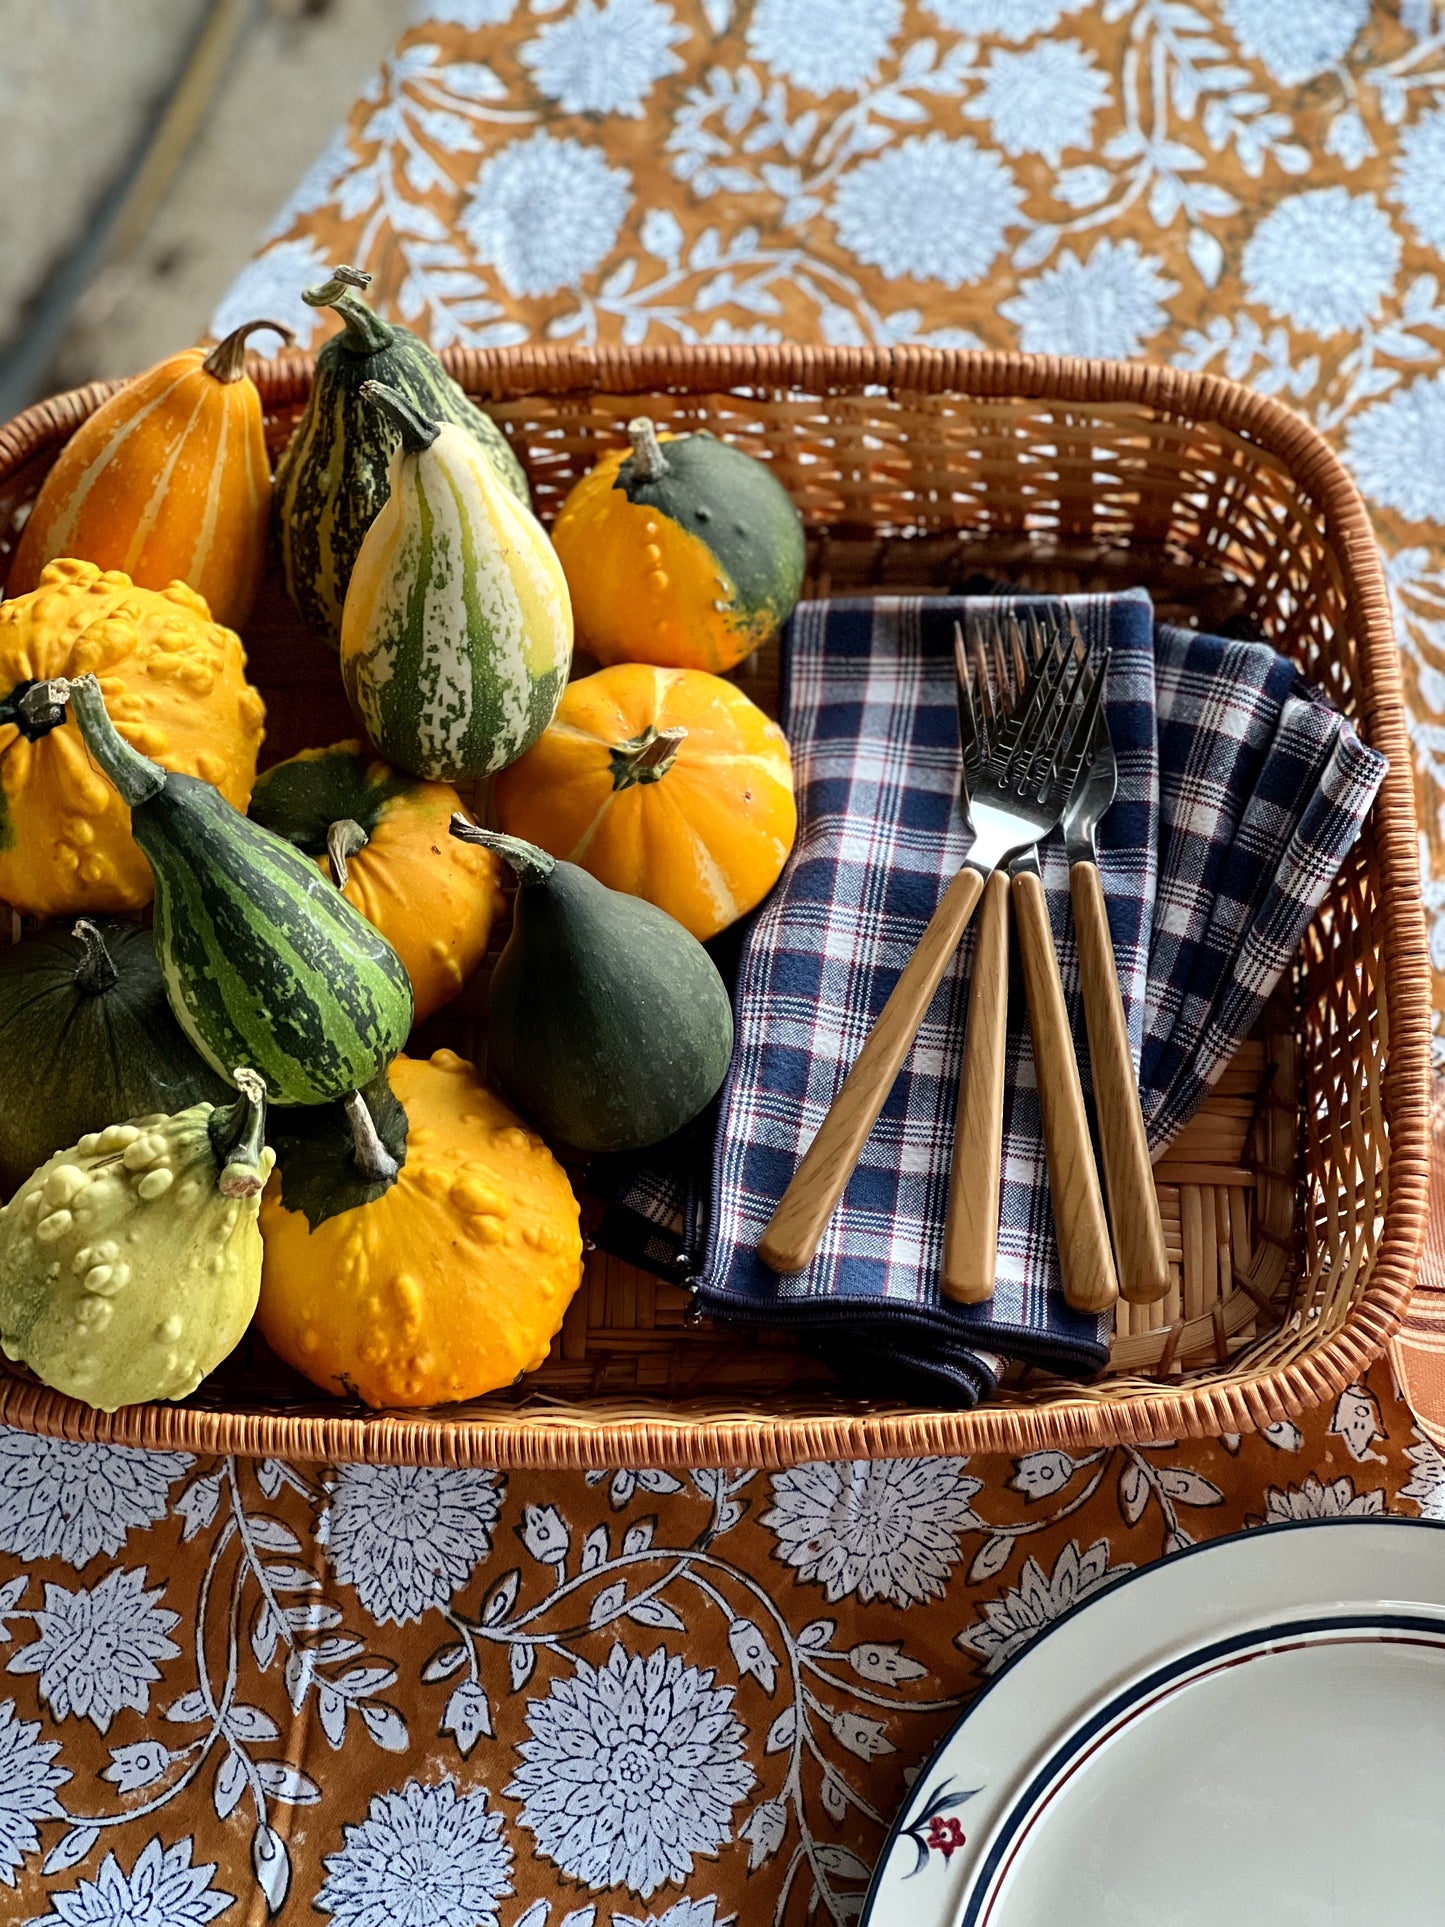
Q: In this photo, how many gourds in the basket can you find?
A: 12